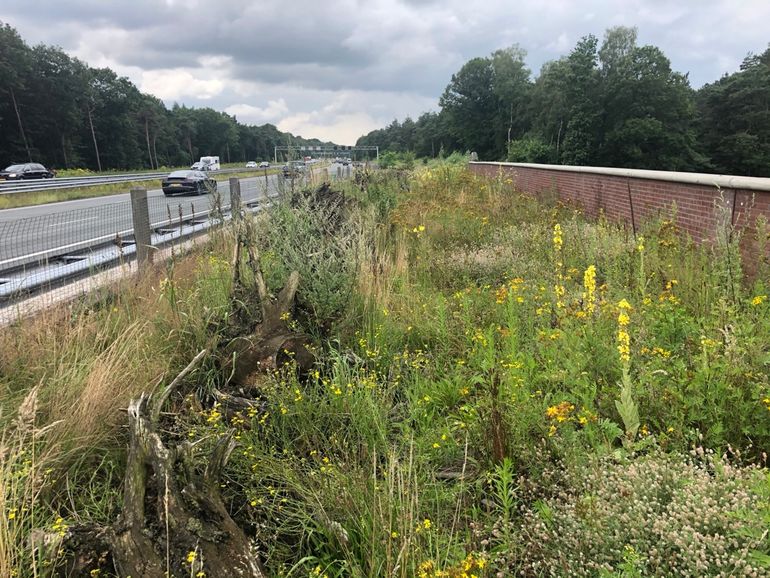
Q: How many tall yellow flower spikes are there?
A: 3